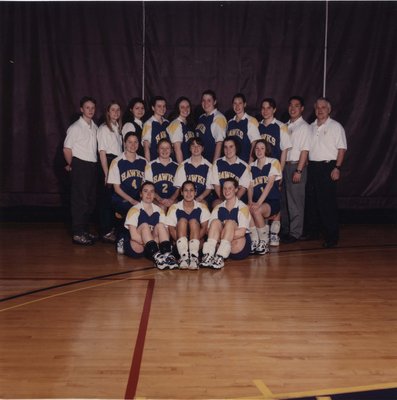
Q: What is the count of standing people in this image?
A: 10